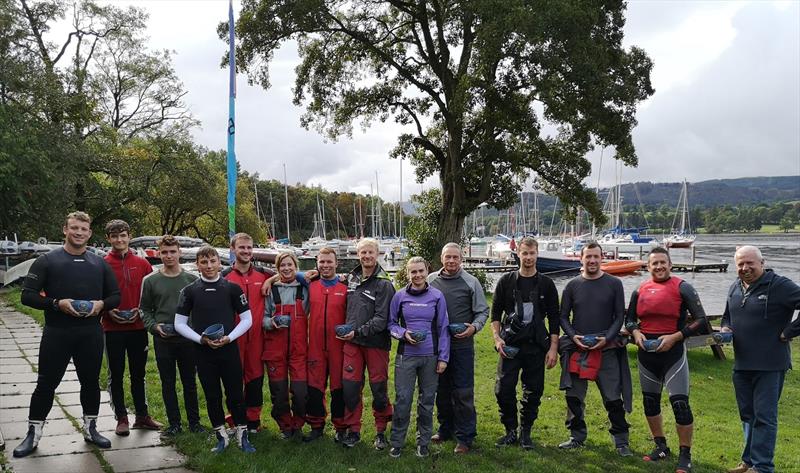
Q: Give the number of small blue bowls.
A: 12